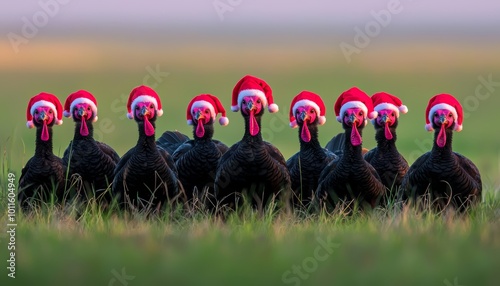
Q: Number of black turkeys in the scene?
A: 9